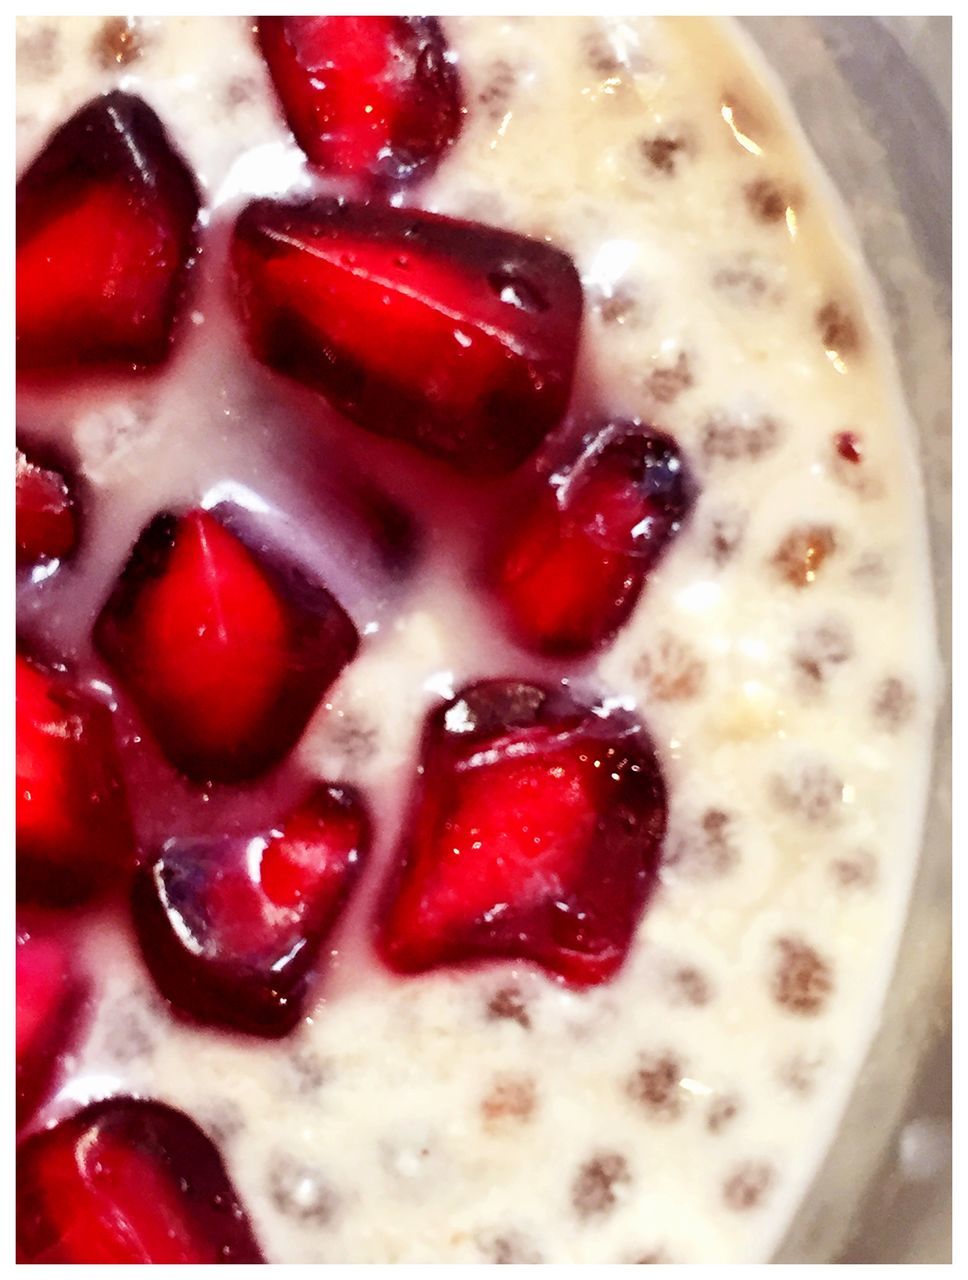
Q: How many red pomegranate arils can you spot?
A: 11